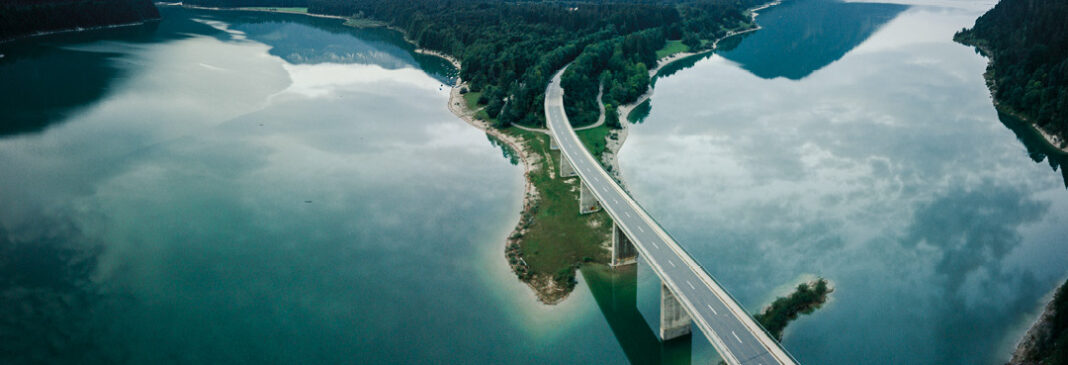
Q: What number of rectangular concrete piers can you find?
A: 5